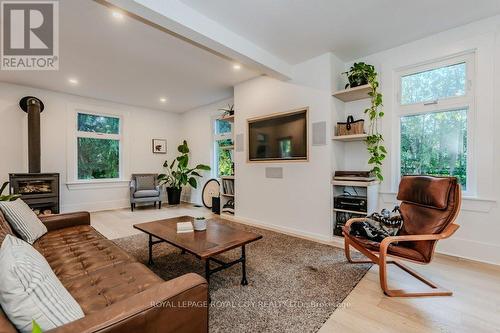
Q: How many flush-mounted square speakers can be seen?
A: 3